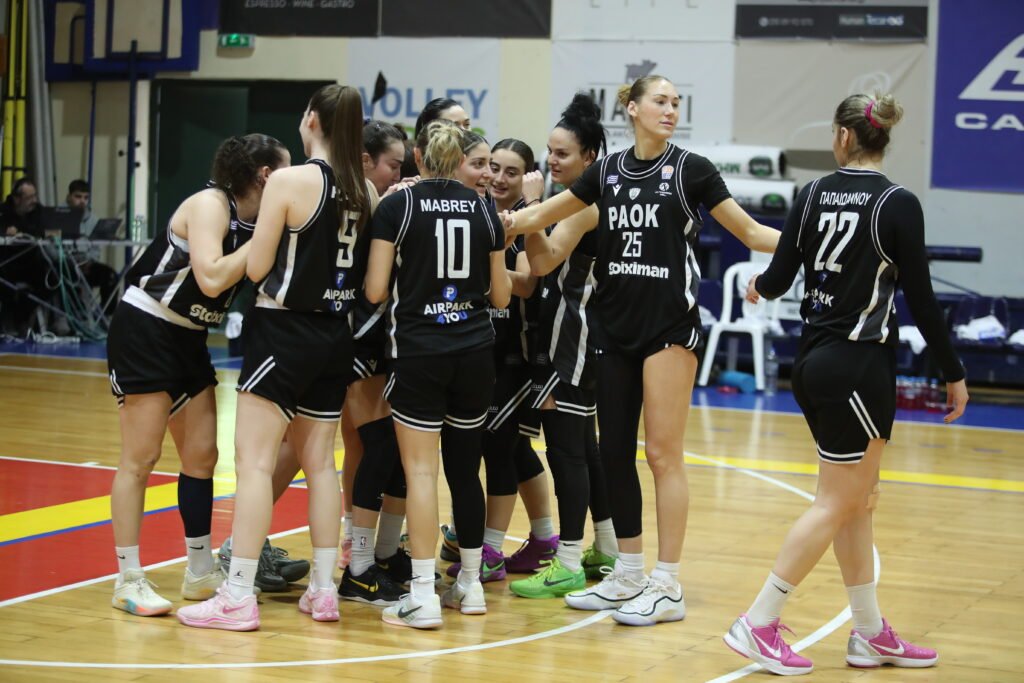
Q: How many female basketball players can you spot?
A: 10